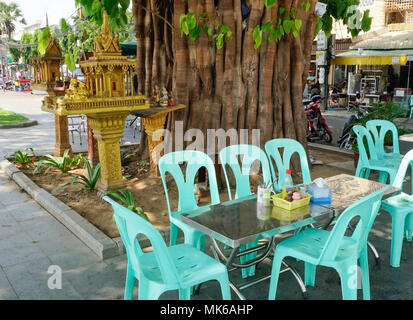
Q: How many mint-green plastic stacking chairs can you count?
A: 8